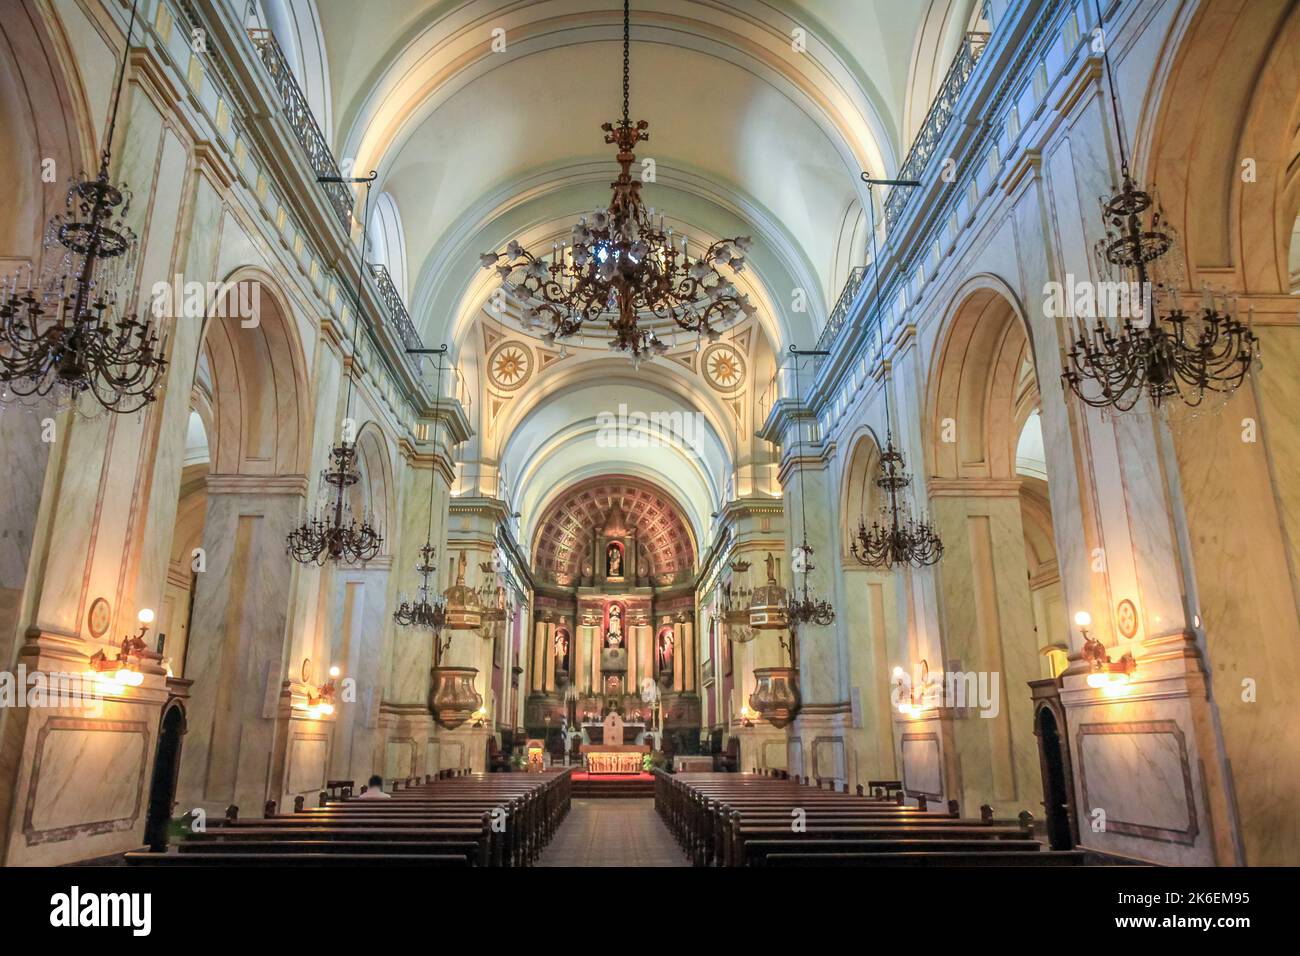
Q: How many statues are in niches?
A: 4